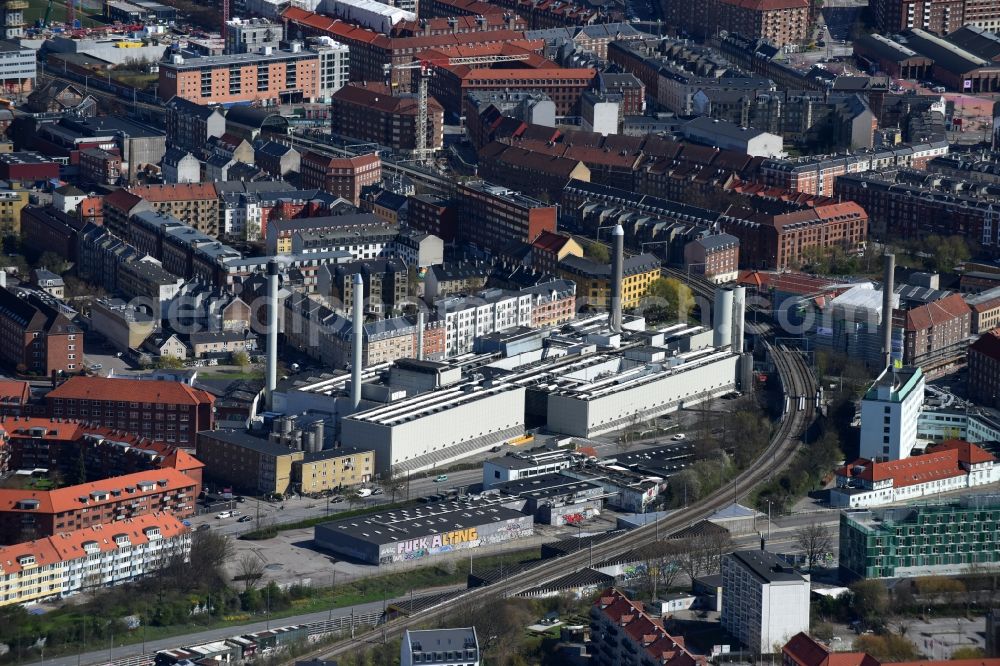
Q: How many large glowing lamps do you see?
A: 0